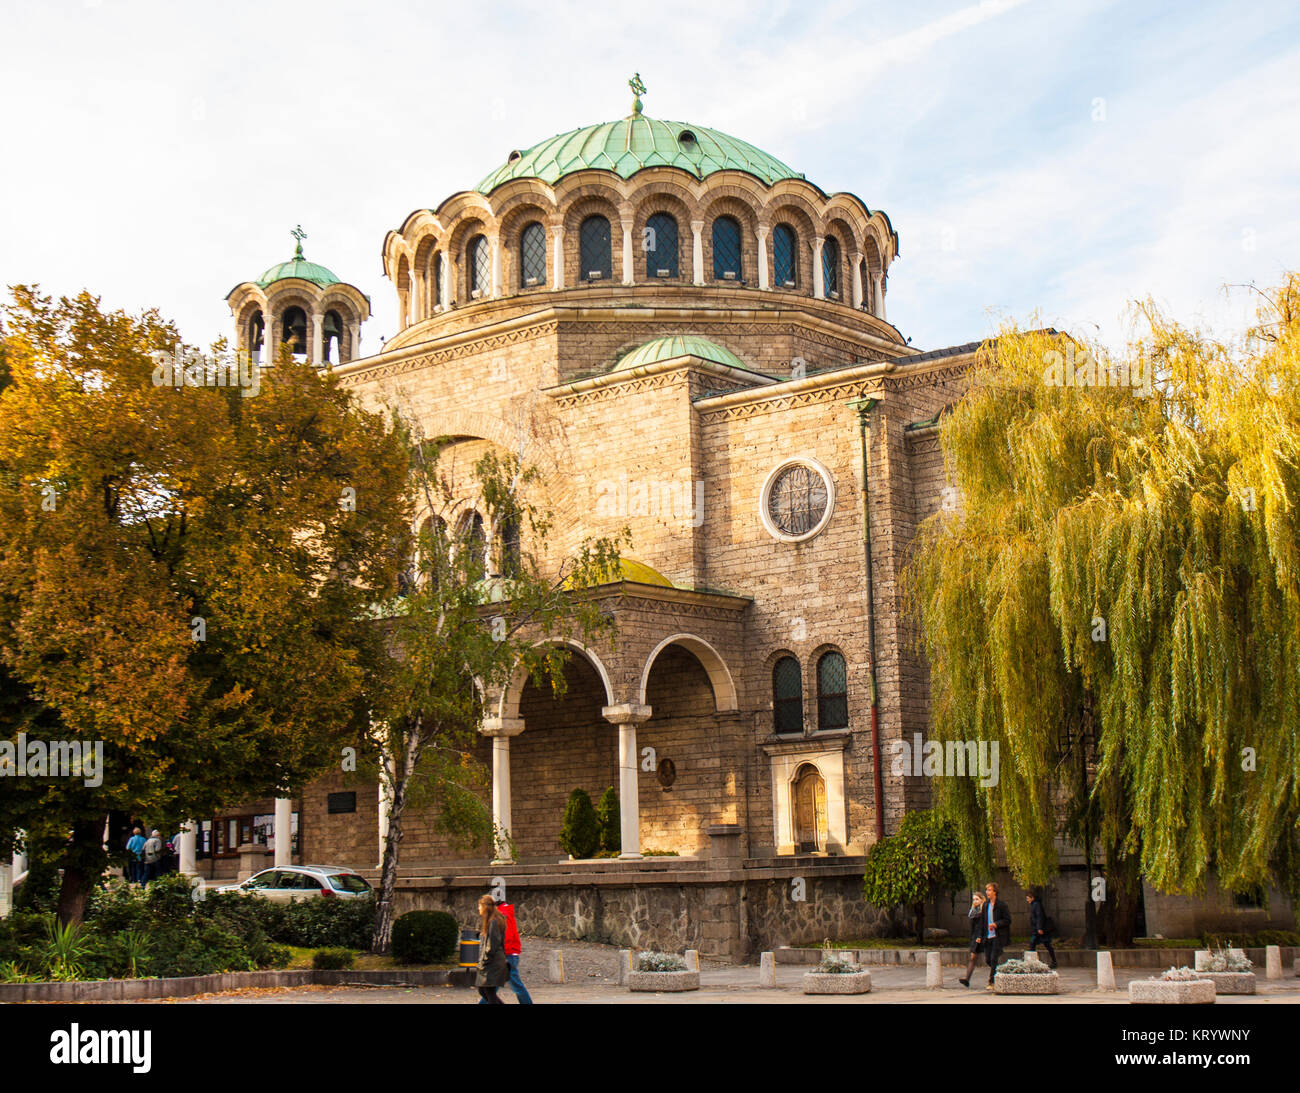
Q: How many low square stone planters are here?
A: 5